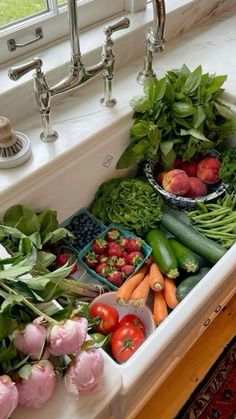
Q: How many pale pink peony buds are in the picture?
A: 5